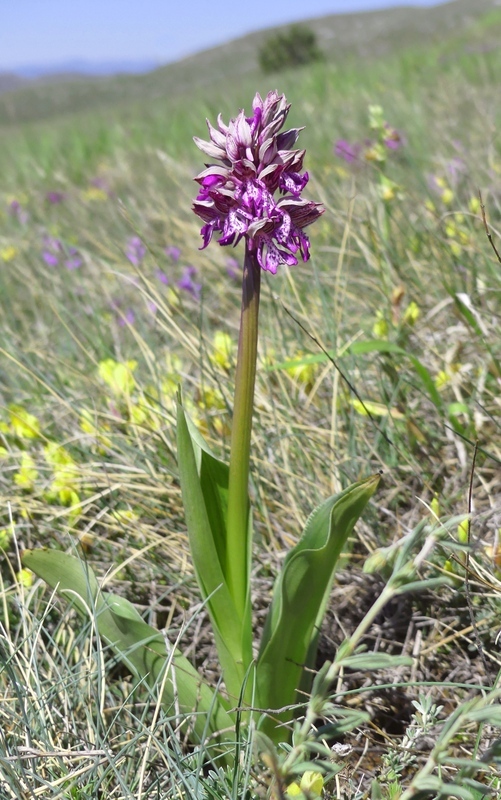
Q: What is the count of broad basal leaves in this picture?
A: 3